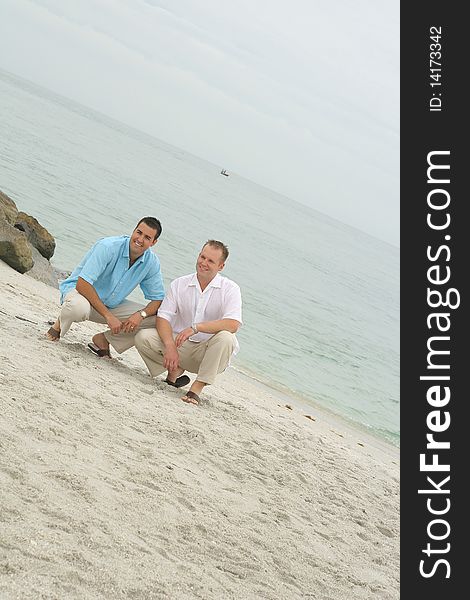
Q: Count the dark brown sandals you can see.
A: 4